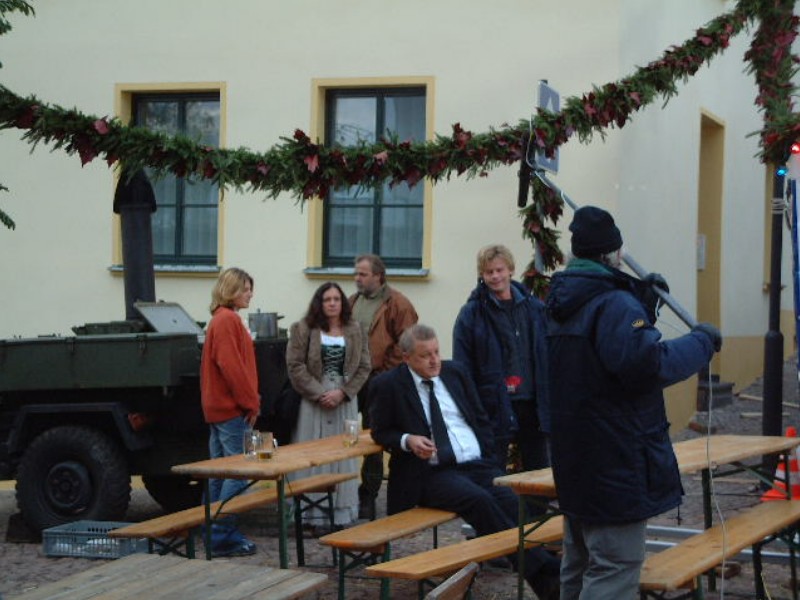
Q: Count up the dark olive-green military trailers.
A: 1